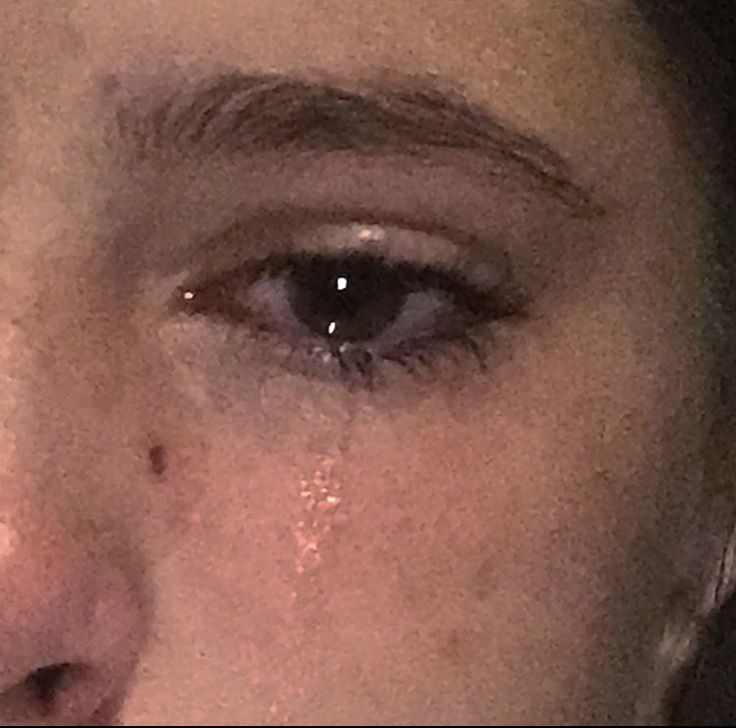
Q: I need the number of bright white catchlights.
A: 2